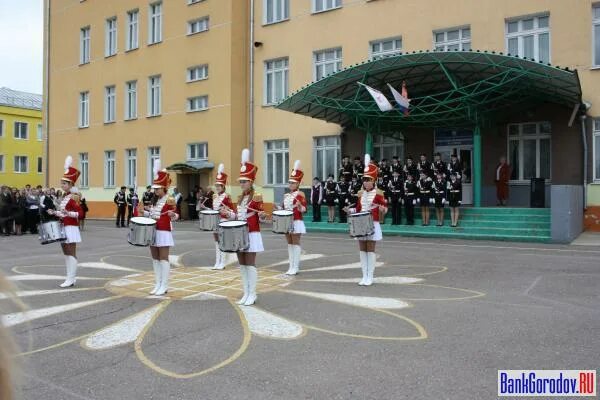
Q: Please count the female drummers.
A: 6